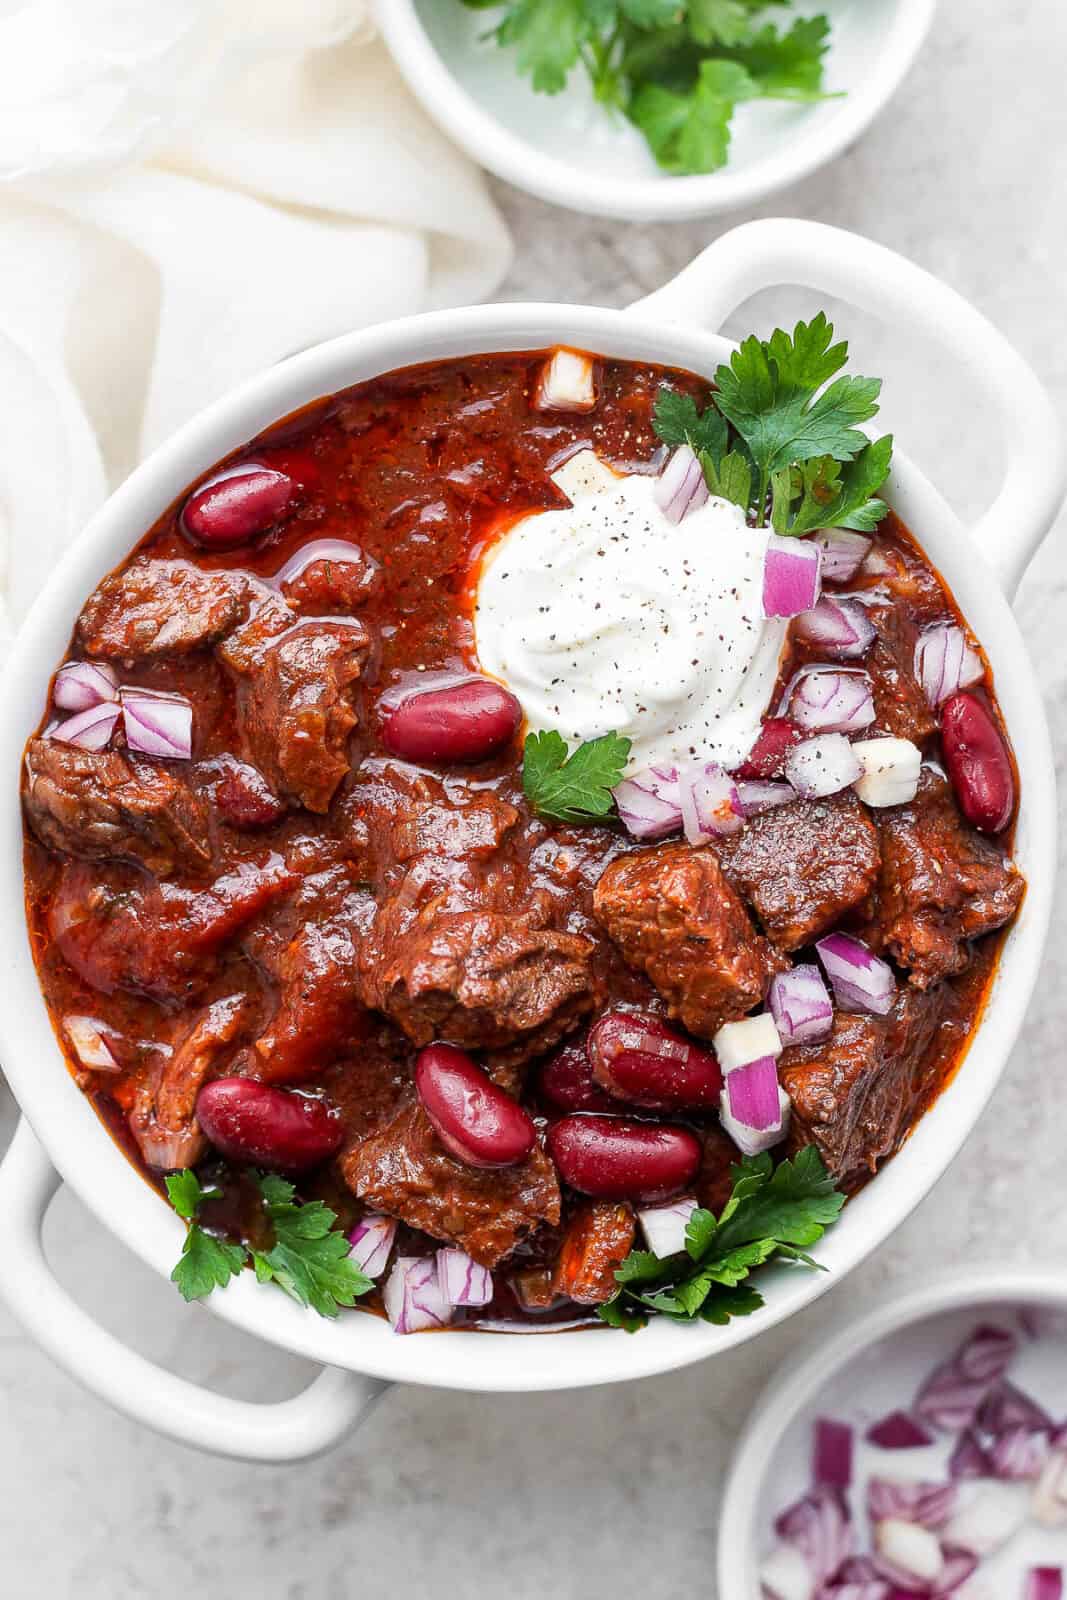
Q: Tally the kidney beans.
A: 9